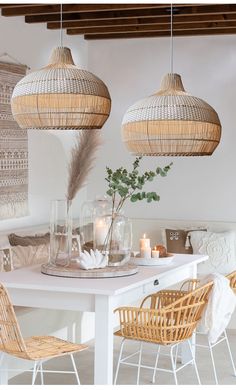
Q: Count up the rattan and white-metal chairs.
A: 3